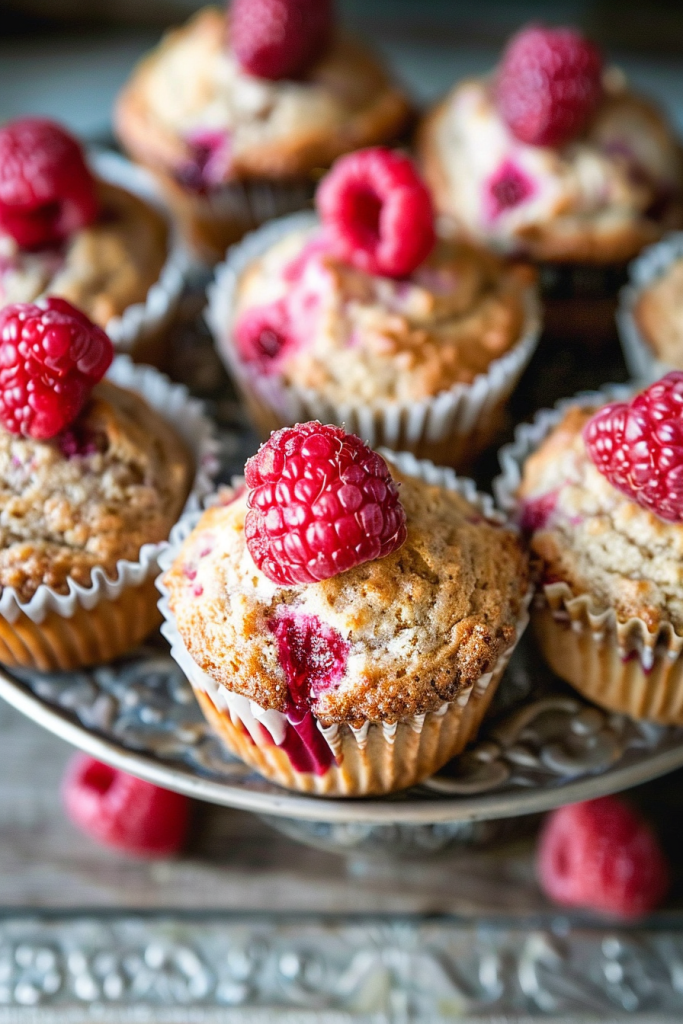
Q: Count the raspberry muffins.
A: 8